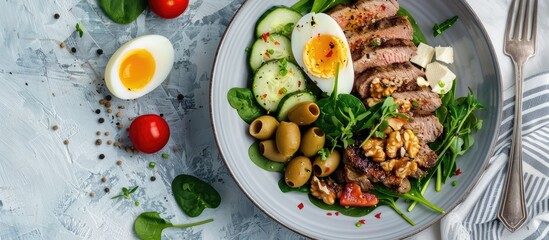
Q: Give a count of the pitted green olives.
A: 7